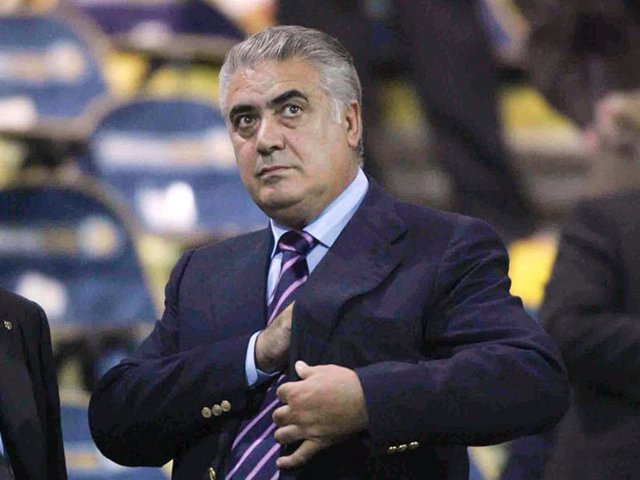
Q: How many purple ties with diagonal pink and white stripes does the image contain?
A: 1